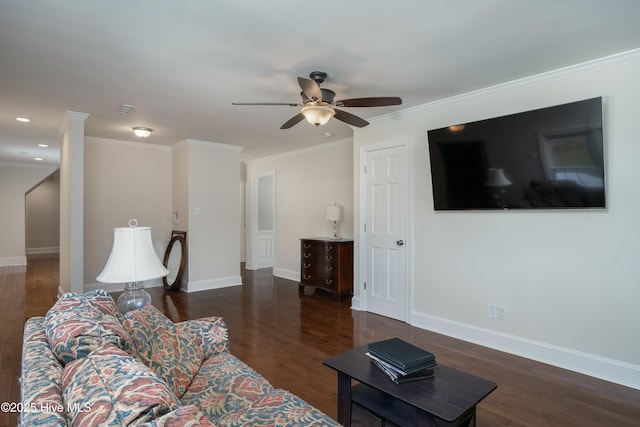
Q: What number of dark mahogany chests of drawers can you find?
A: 1